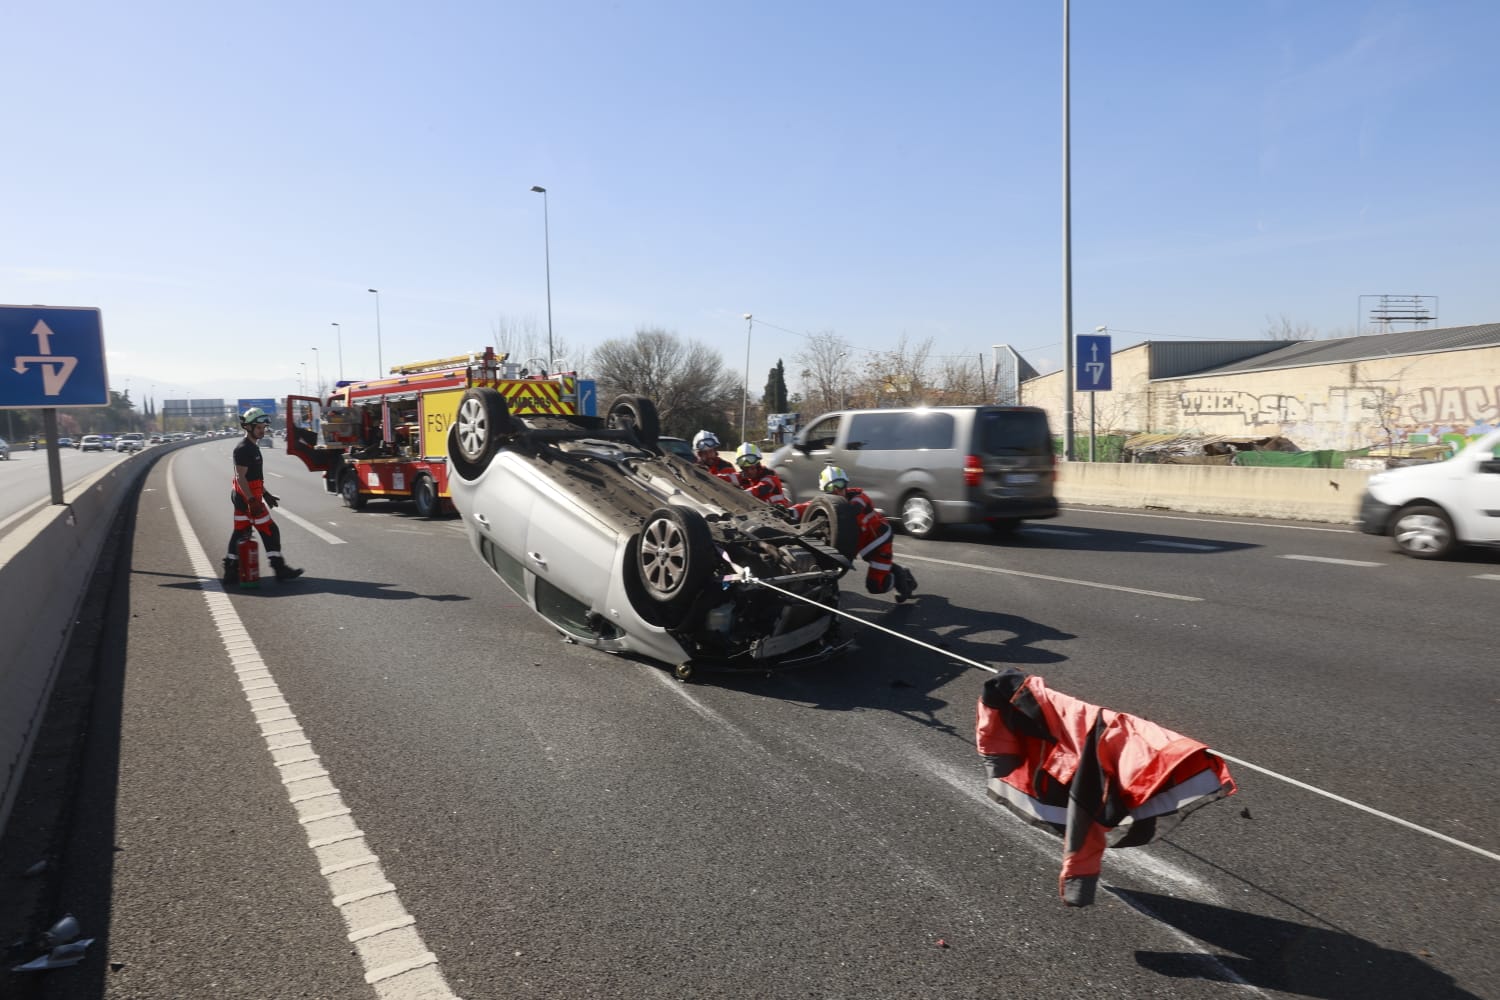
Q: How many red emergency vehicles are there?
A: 1